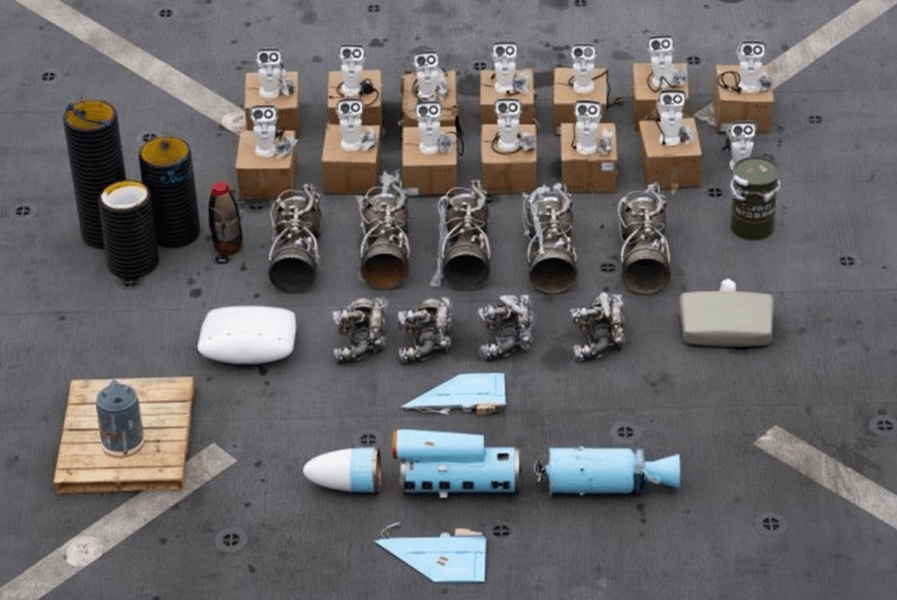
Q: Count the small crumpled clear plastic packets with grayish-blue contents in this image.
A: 11